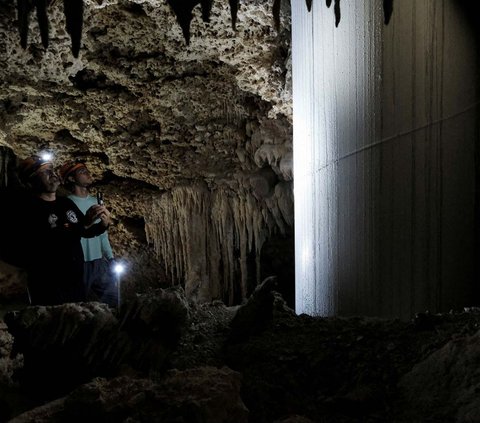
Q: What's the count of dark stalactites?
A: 11